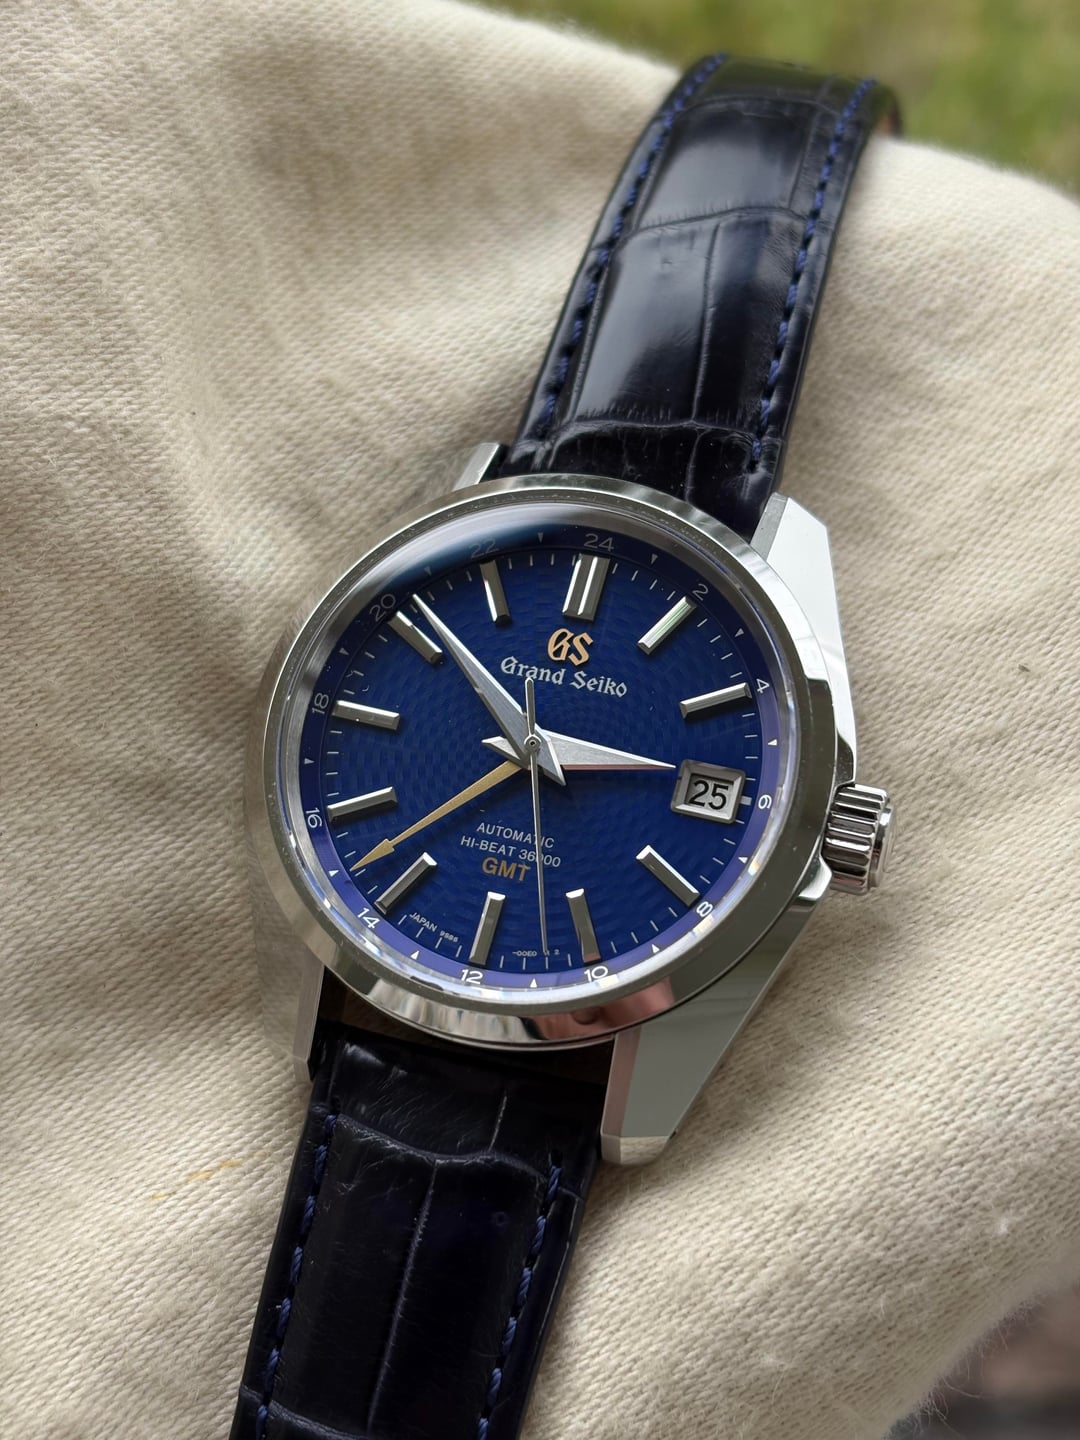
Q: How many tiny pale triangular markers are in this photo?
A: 12